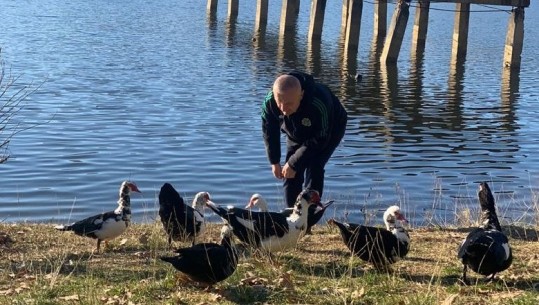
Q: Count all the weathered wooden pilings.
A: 12